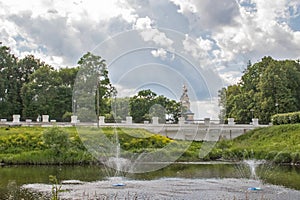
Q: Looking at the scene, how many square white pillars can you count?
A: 10